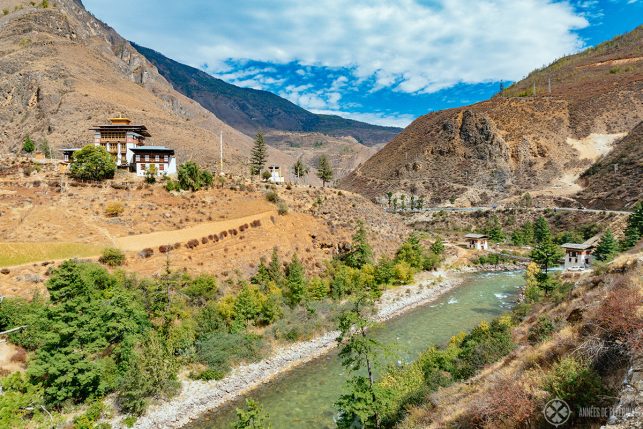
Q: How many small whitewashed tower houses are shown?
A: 2